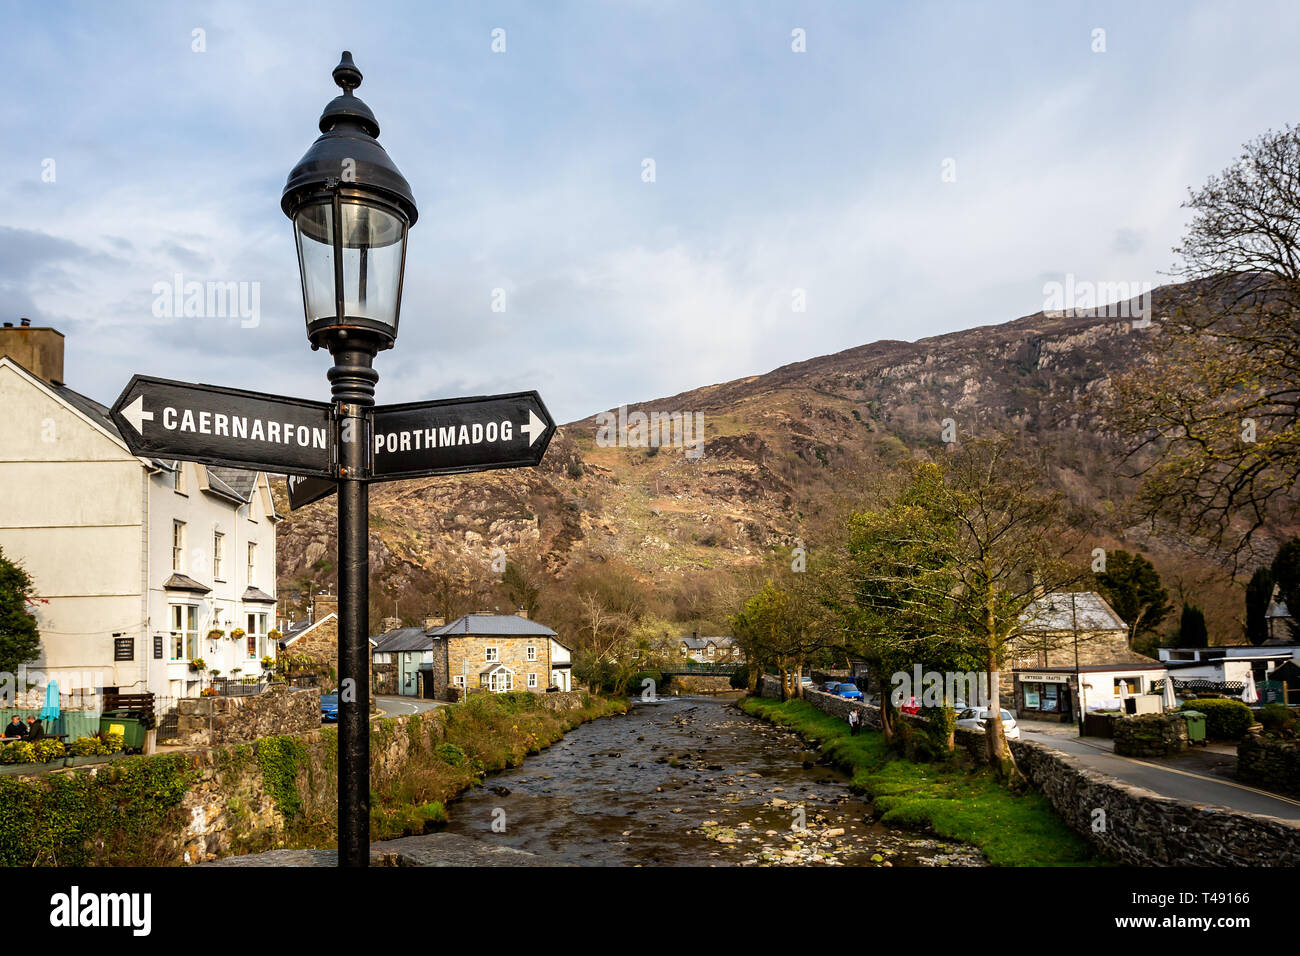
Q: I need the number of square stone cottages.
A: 1